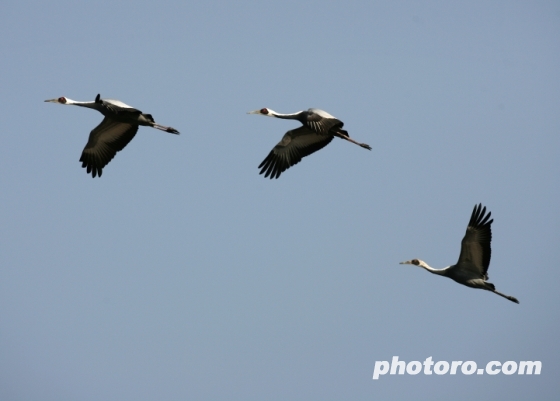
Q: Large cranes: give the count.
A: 3